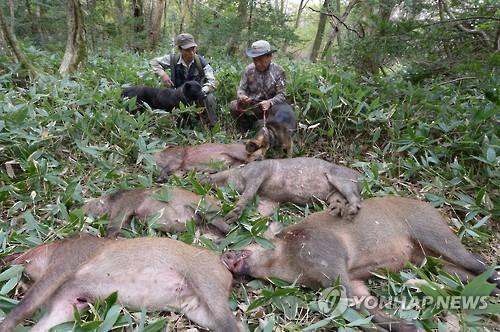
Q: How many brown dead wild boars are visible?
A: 5